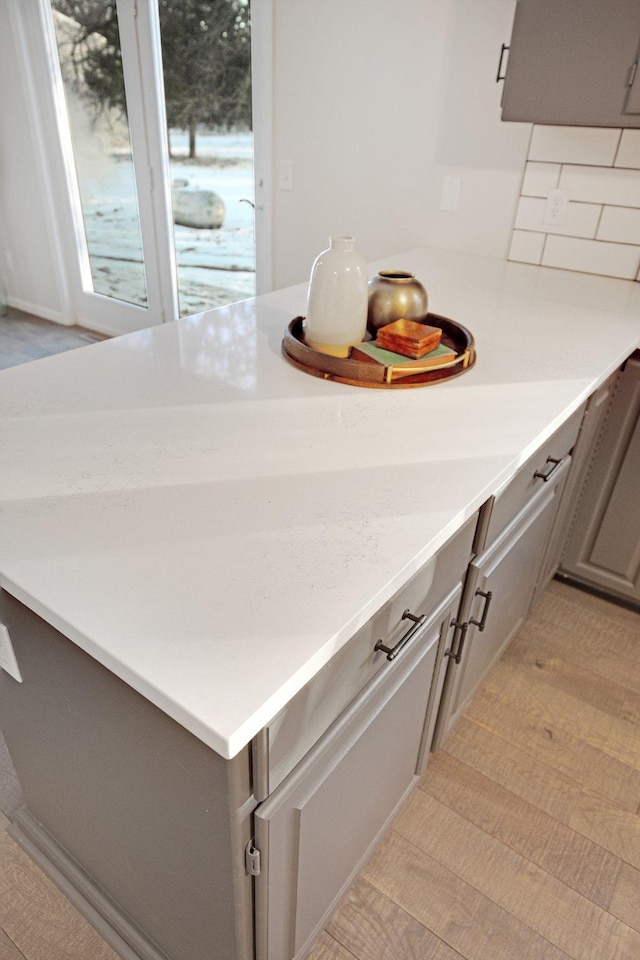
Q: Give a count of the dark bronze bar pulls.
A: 5